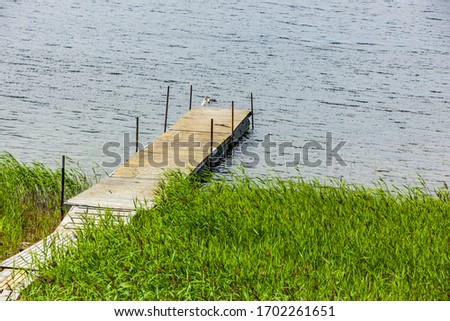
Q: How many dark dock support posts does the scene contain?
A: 7